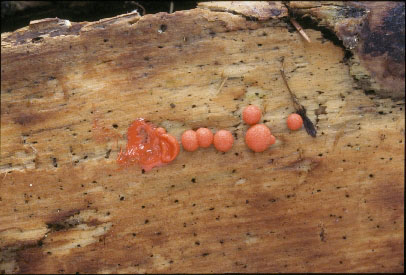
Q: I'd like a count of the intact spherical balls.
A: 6